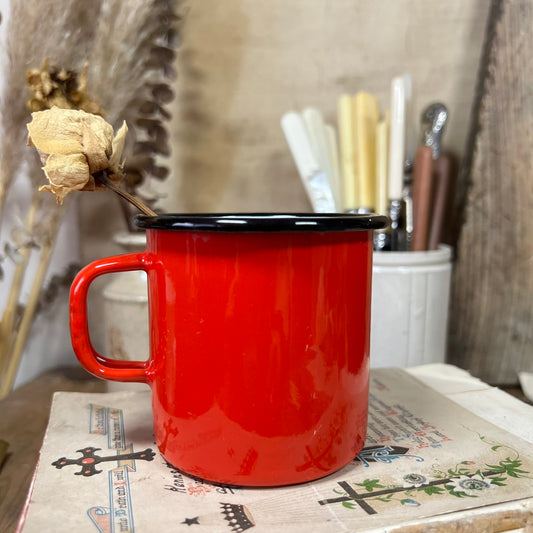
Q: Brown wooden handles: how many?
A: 2